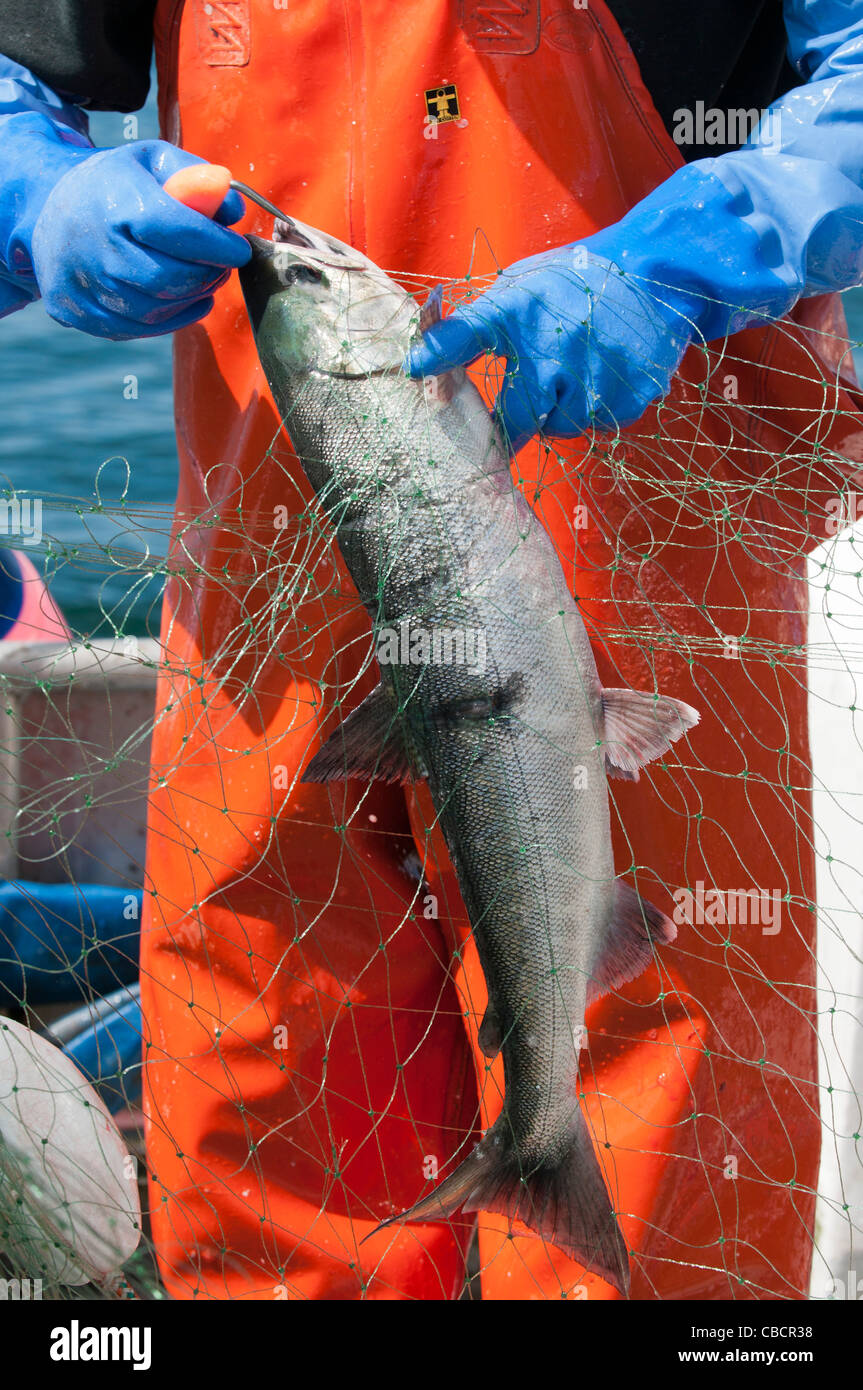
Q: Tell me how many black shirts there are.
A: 1